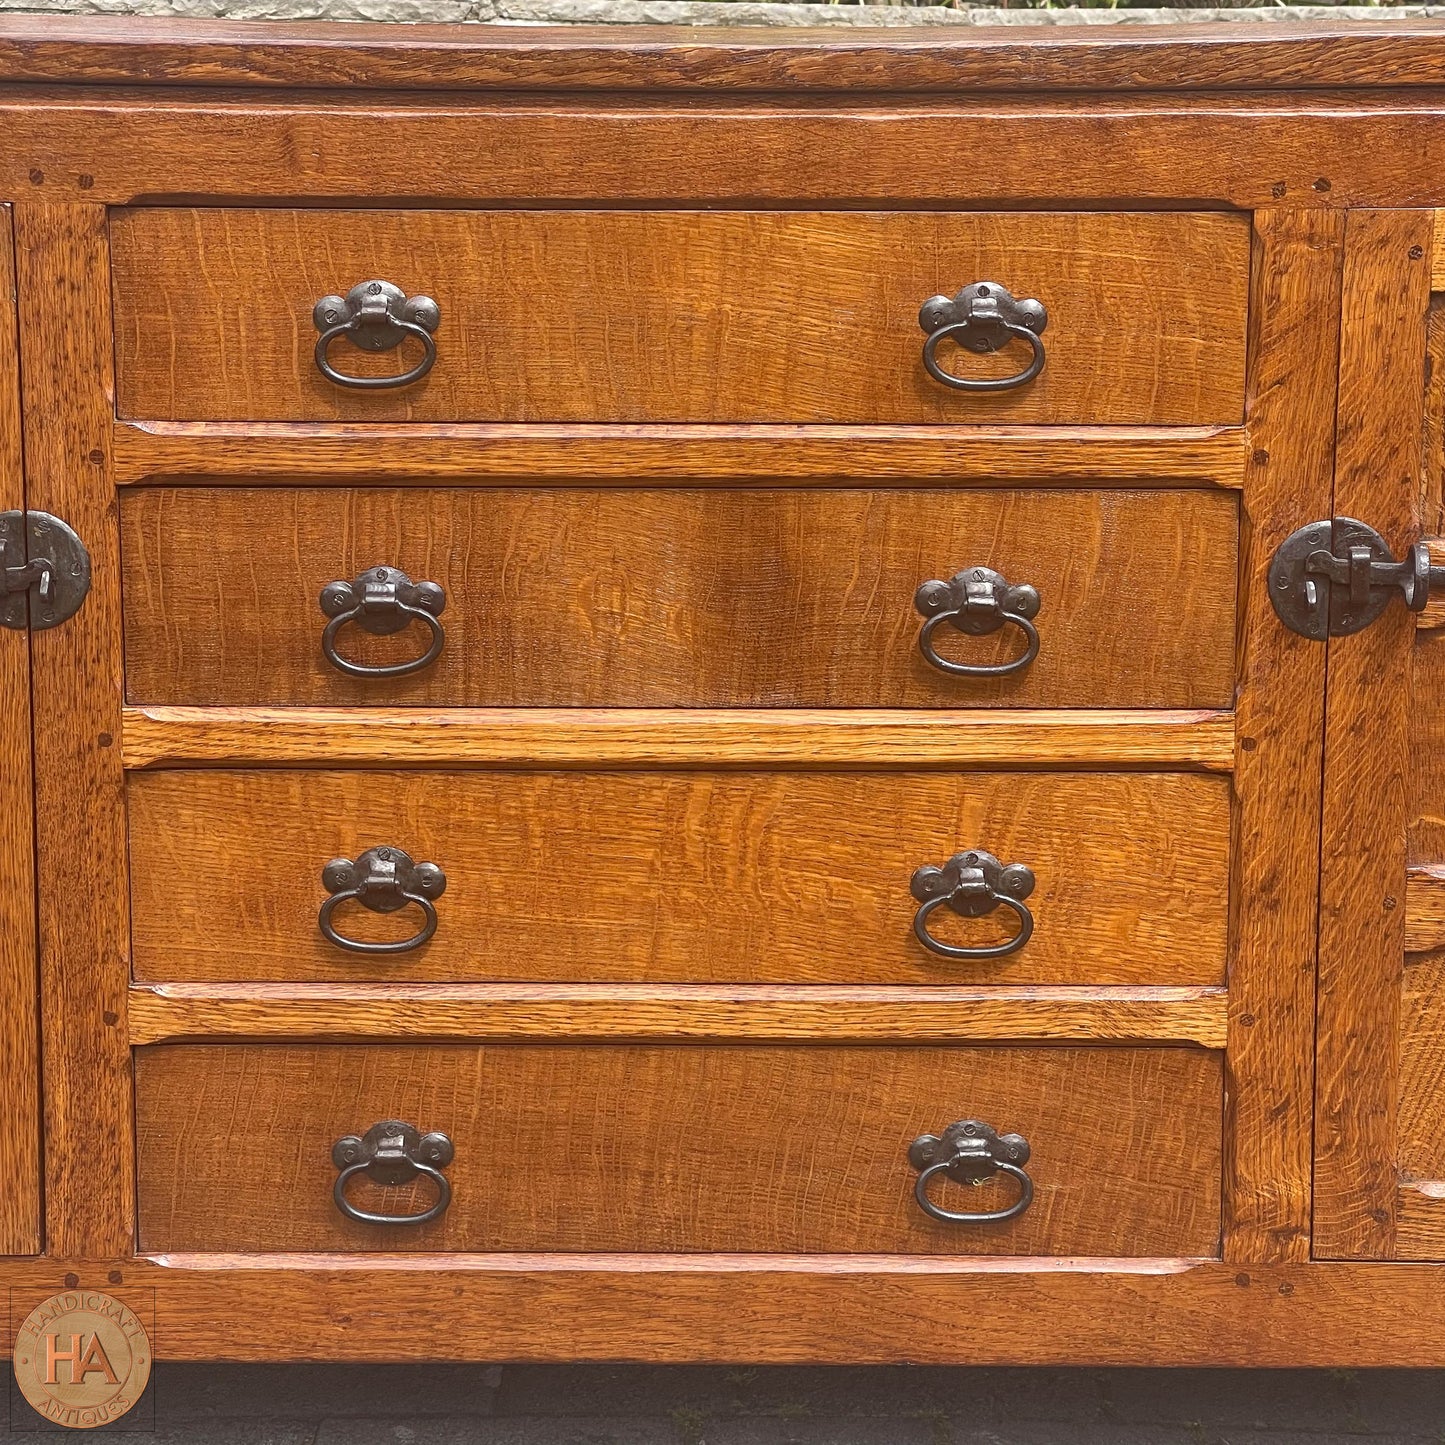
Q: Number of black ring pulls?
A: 8